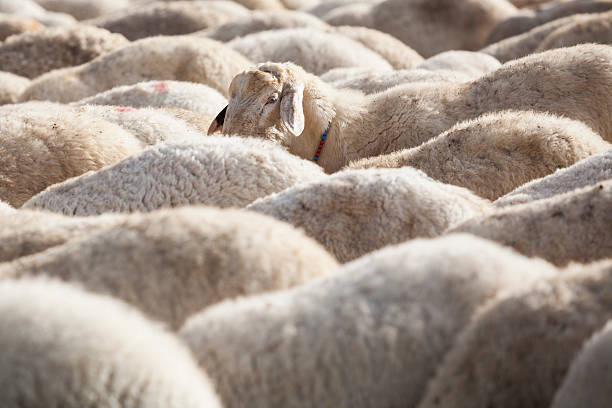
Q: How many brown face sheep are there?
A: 1